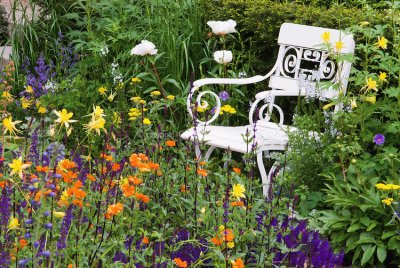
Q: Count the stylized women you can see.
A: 0